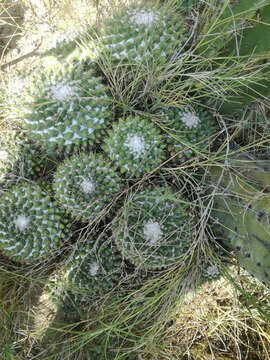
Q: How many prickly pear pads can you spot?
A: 2